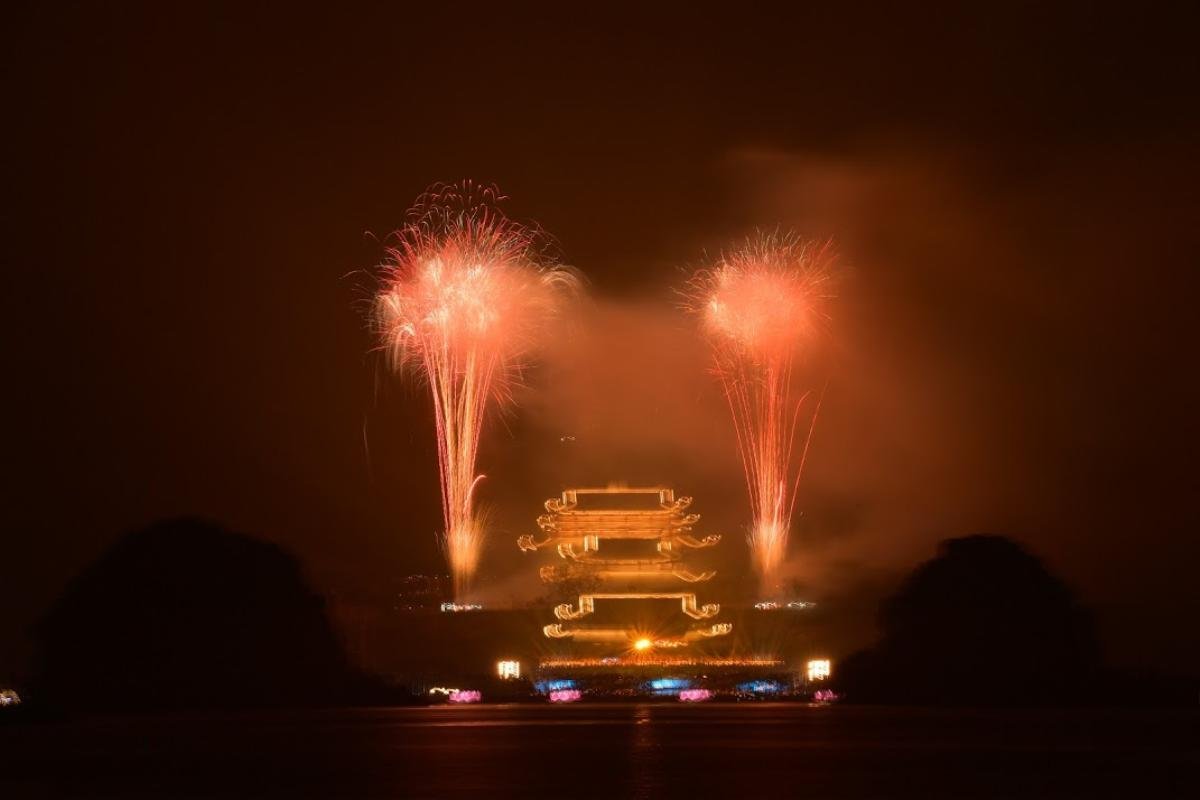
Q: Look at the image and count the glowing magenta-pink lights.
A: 4